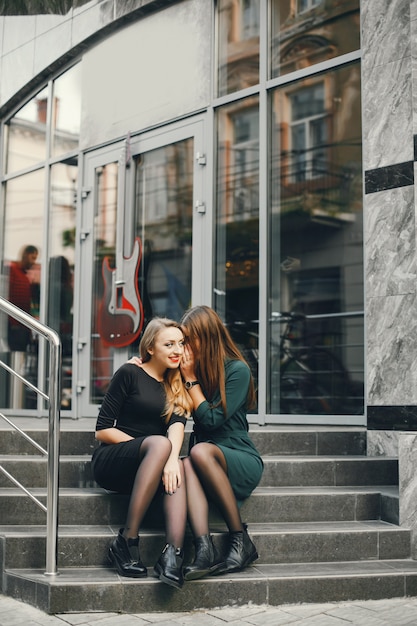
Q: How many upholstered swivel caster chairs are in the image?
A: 0